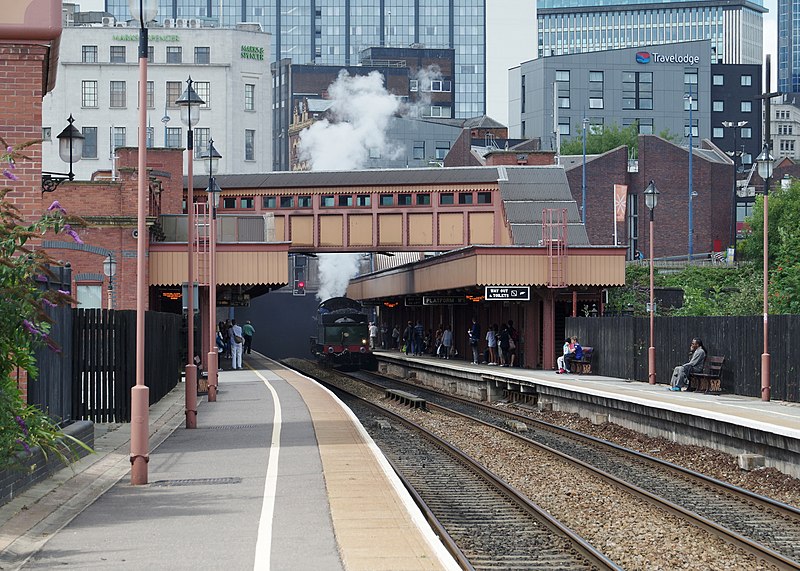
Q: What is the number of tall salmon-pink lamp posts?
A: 6